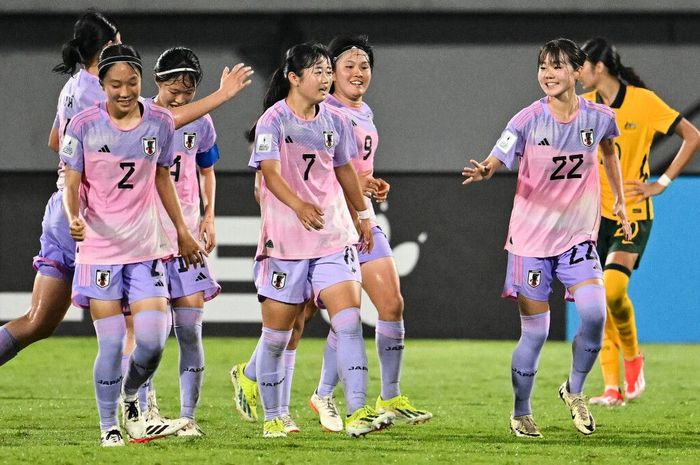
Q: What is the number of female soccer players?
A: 7